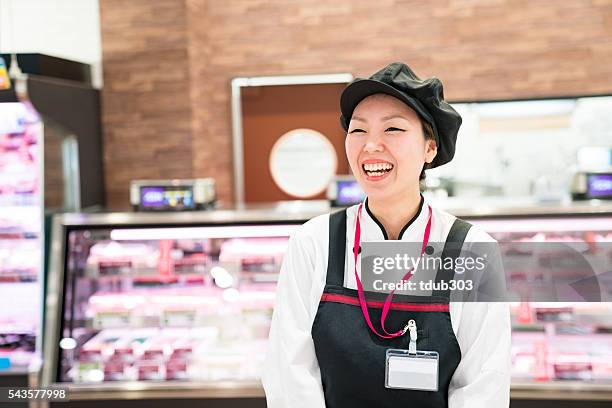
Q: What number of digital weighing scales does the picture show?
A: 3